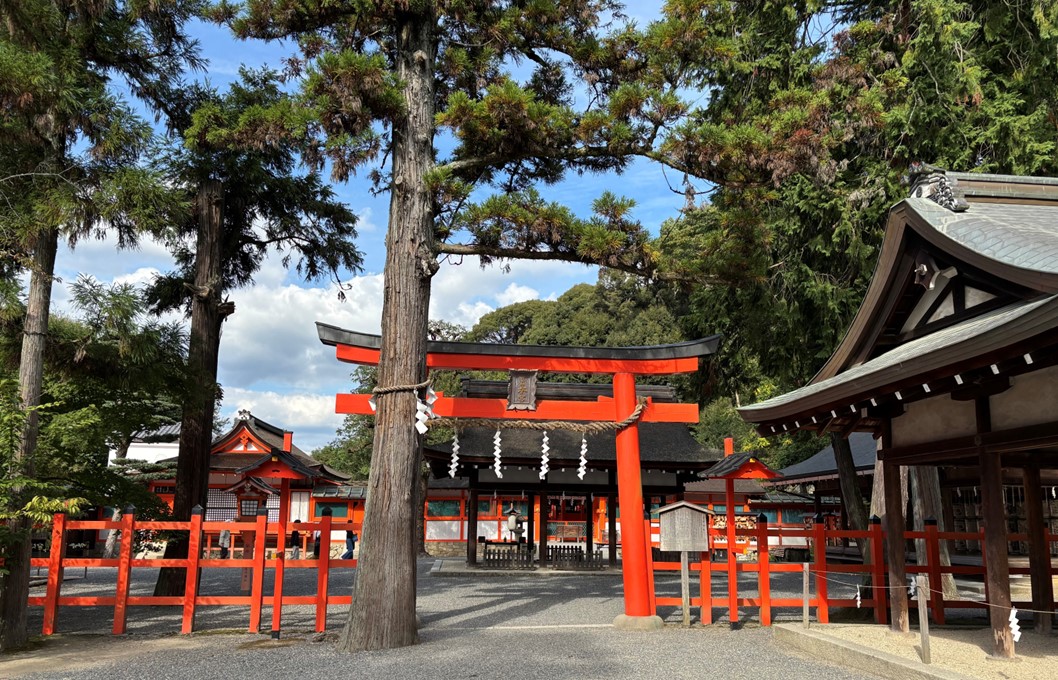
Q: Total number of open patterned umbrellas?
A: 0